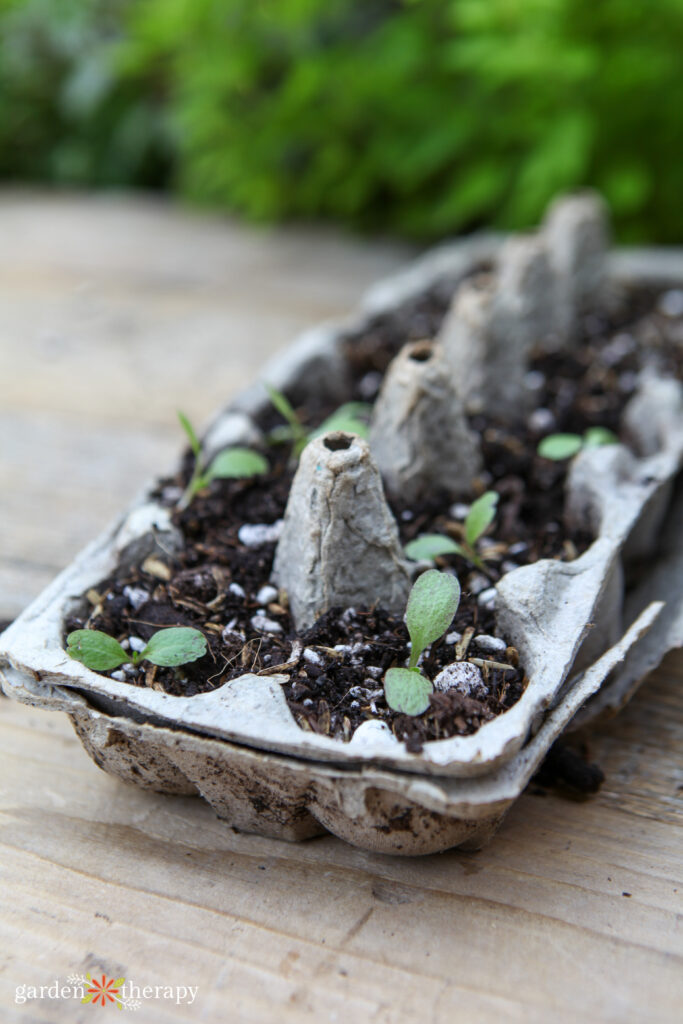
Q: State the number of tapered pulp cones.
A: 5